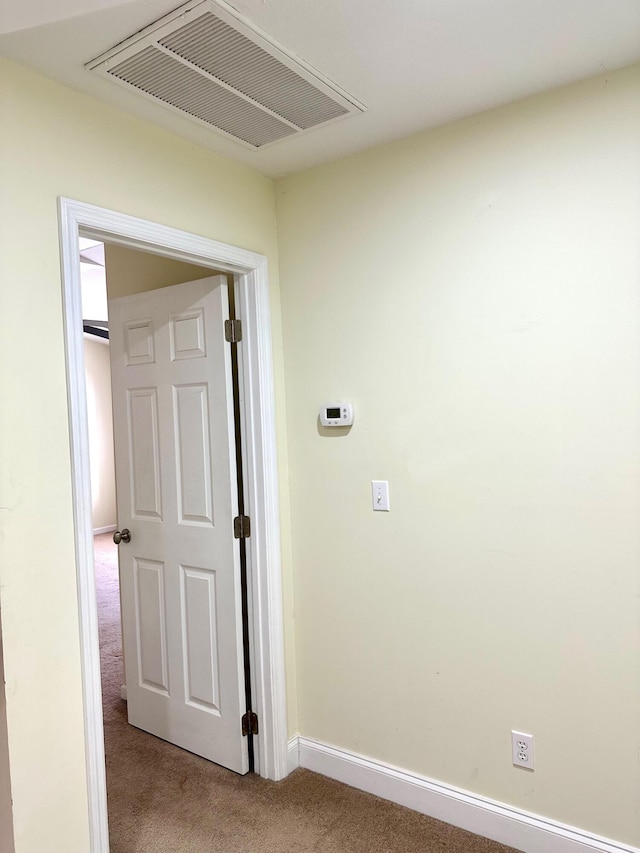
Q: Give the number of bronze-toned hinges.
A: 3